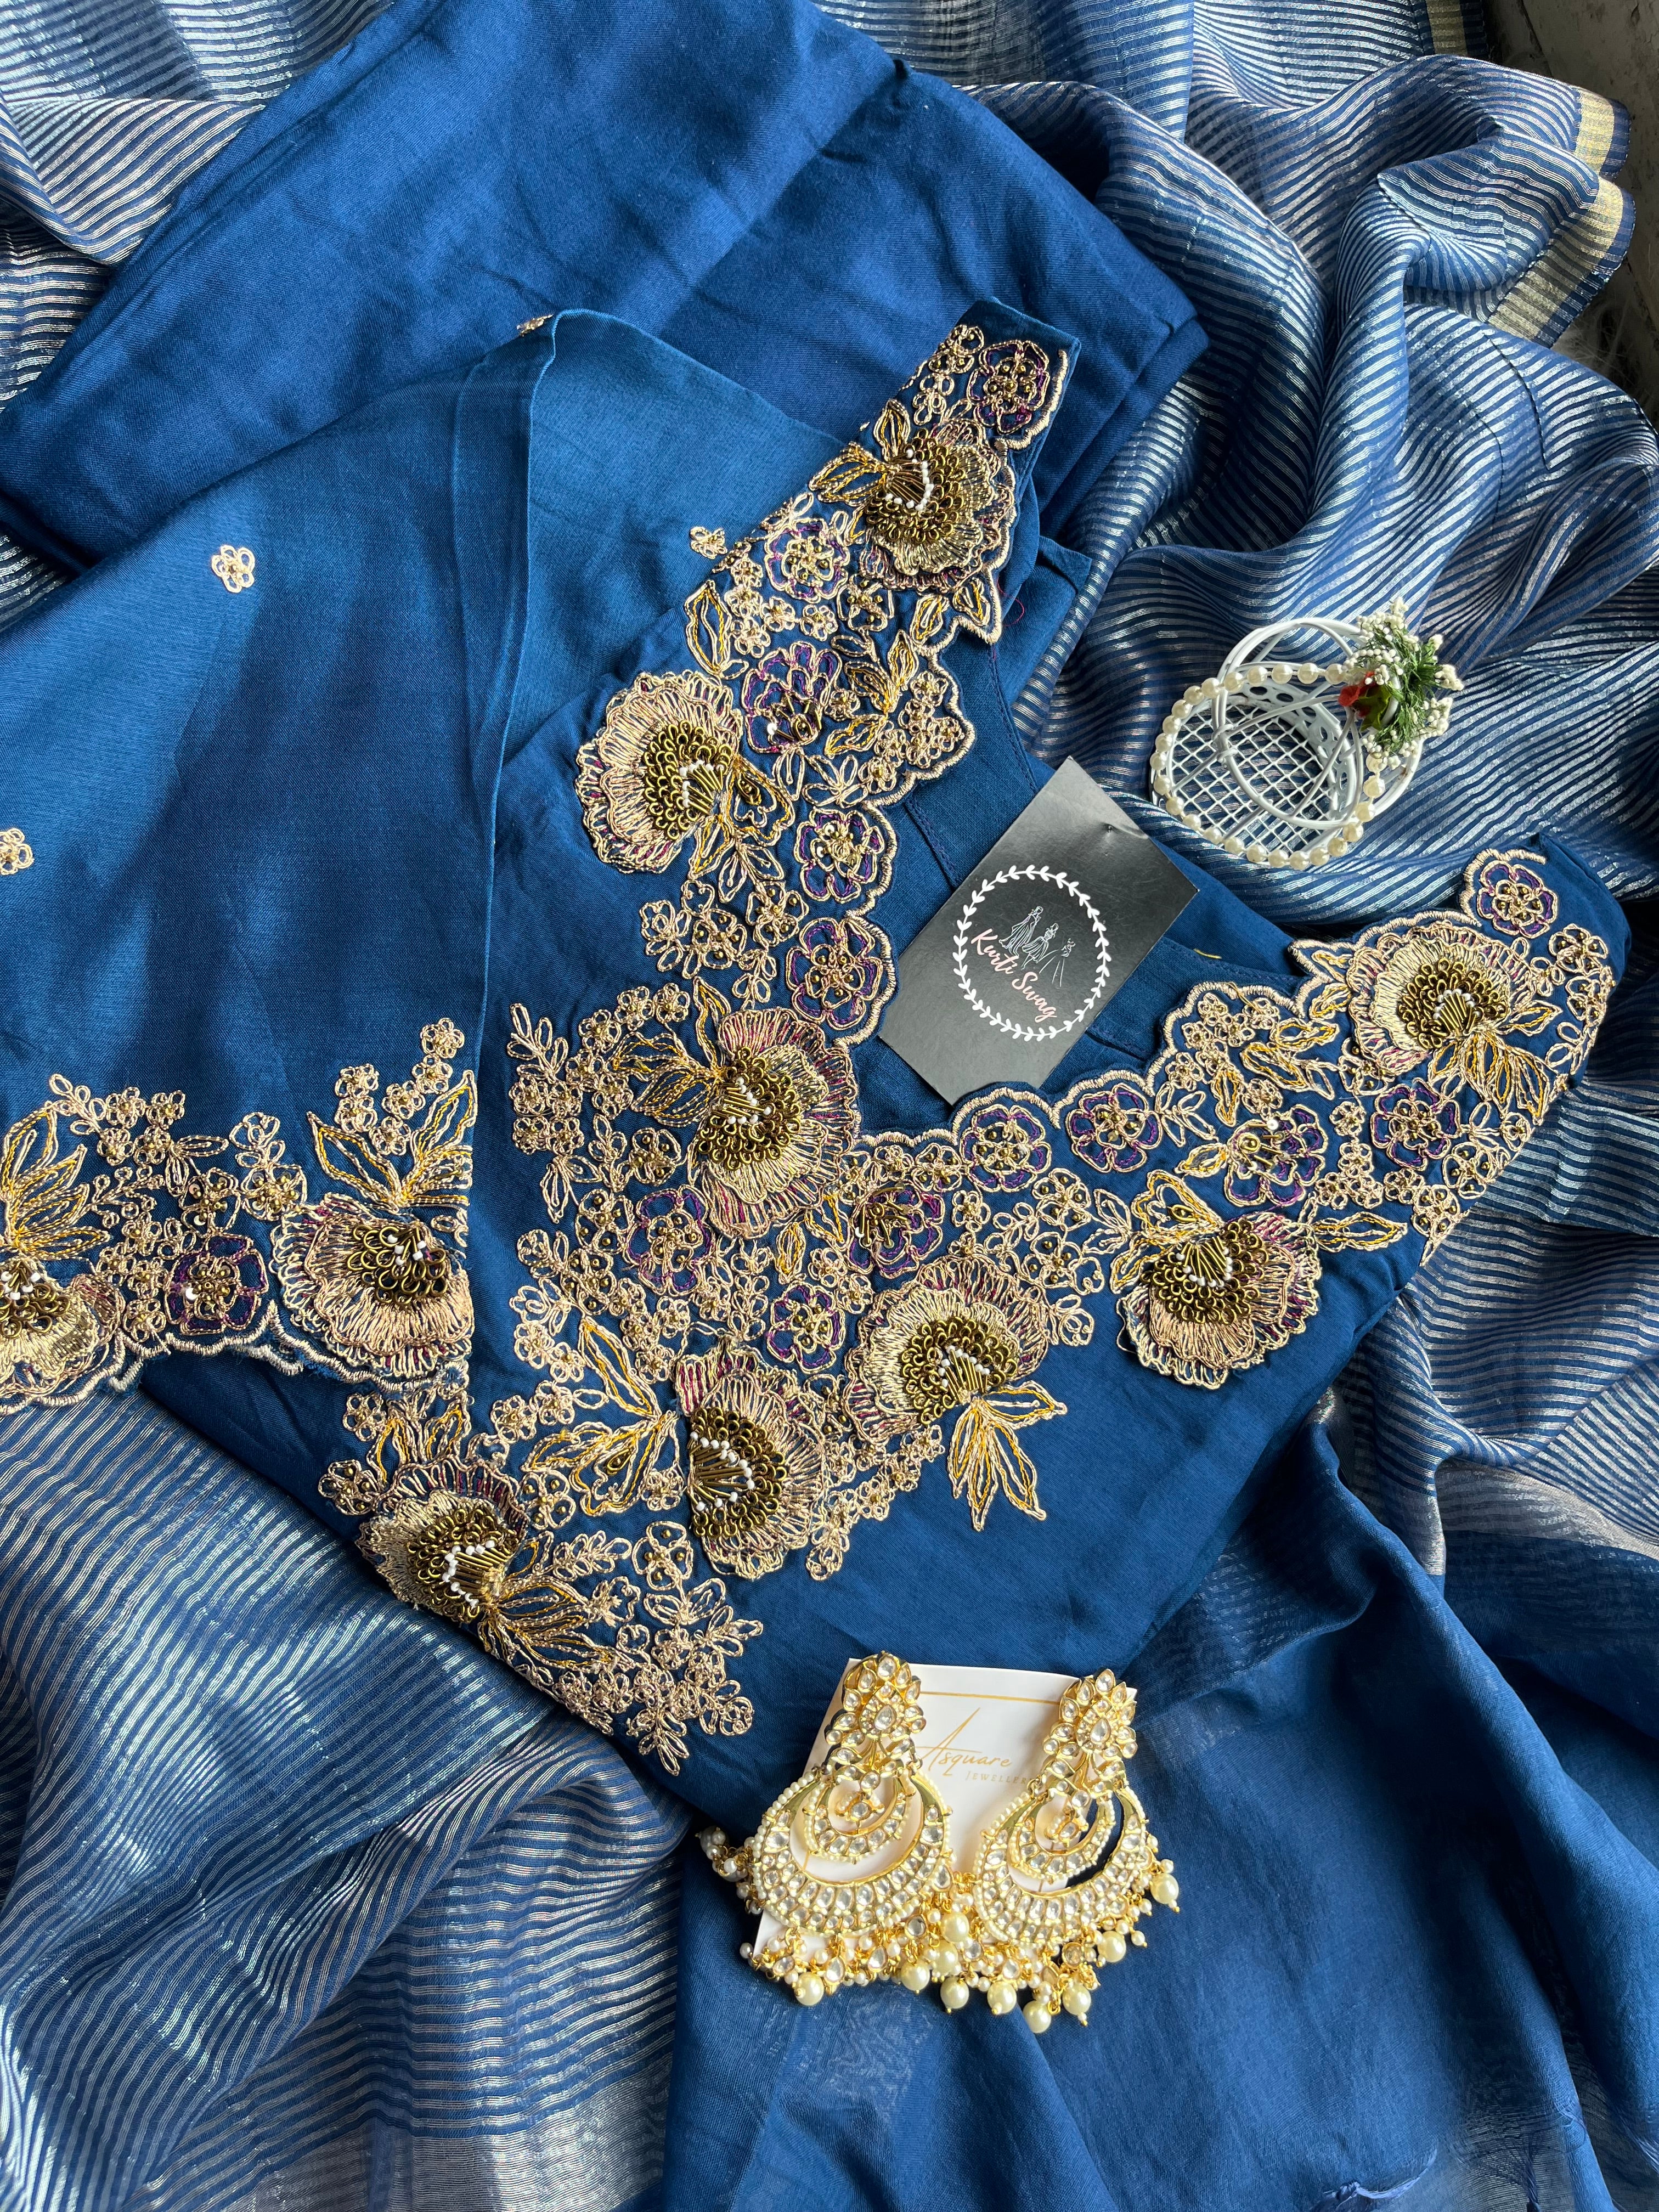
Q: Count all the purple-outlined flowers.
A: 14